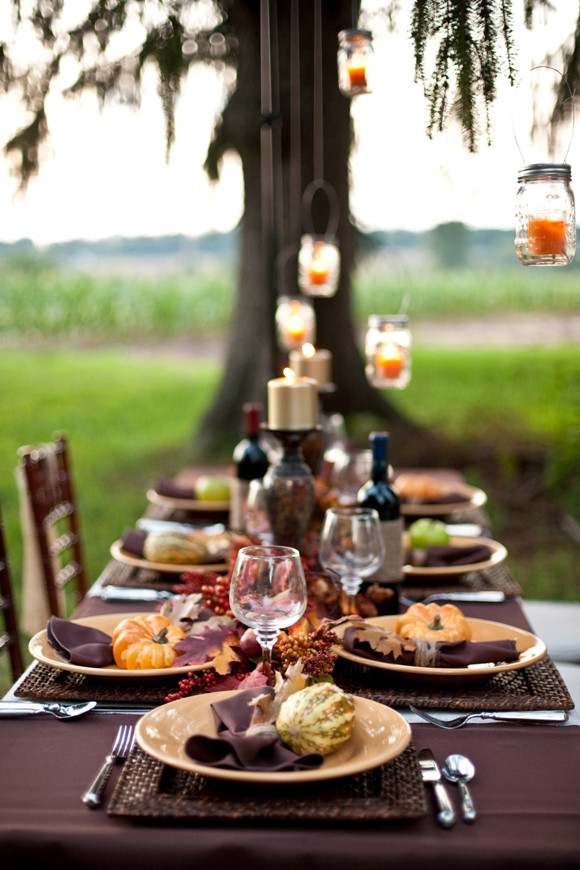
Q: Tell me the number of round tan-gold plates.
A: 7